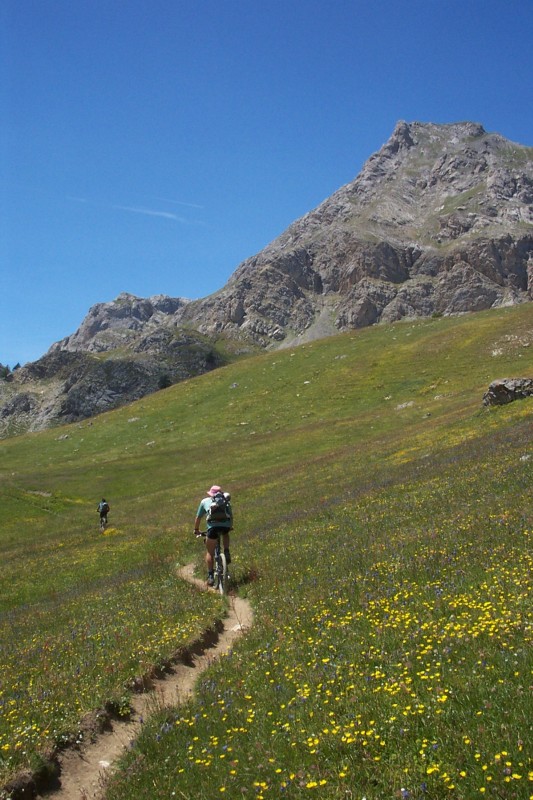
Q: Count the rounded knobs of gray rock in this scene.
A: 1